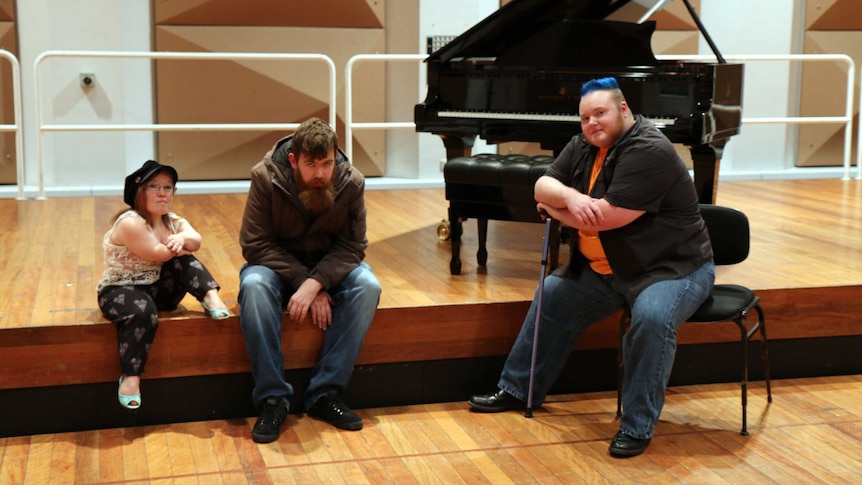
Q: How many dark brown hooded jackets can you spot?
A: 1